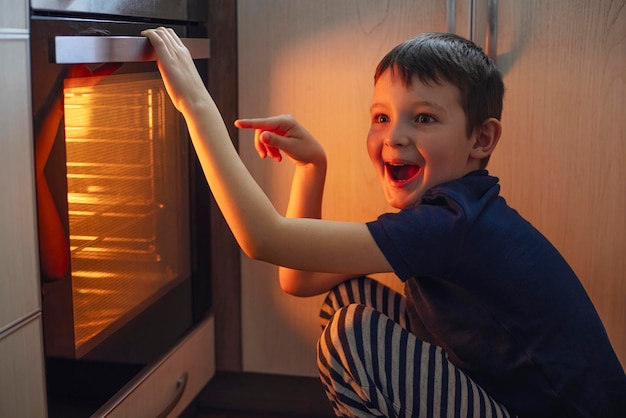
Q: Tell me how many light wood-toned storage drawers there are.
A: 1